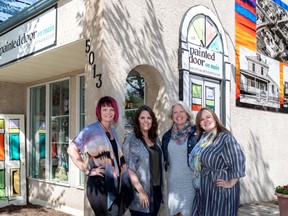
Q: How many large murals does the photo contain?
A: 1